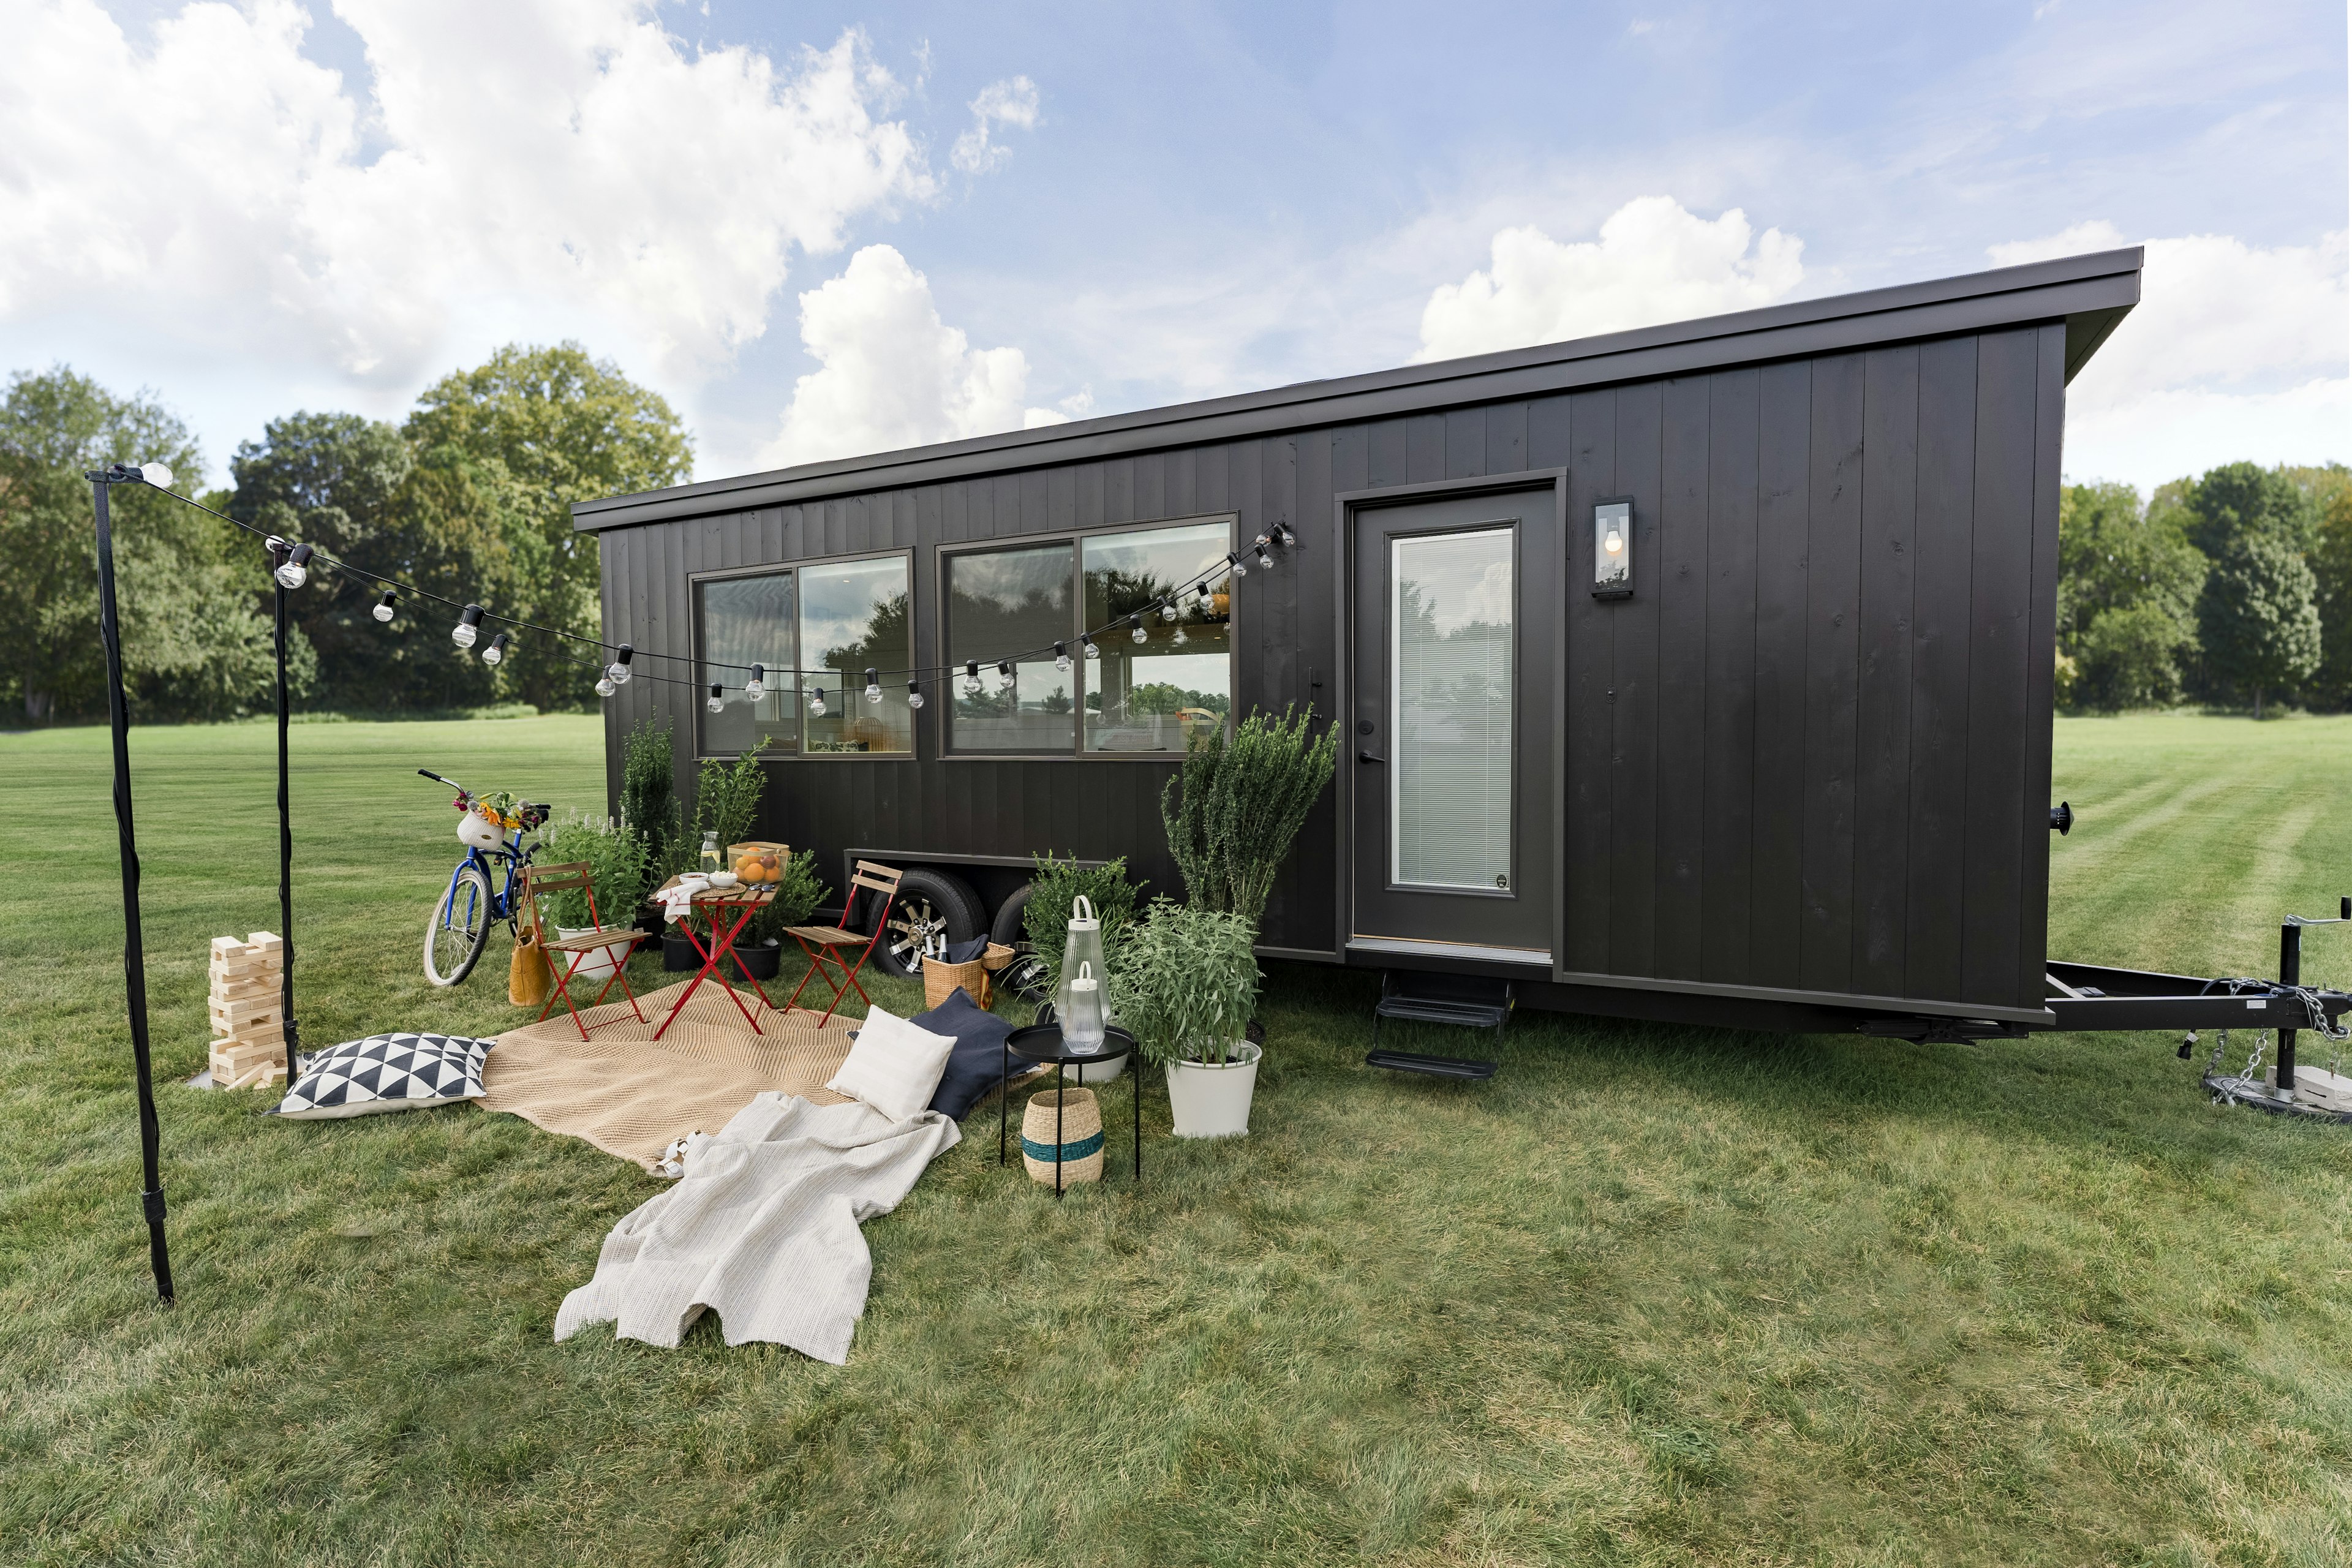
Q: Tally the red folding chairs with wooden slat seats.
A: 2